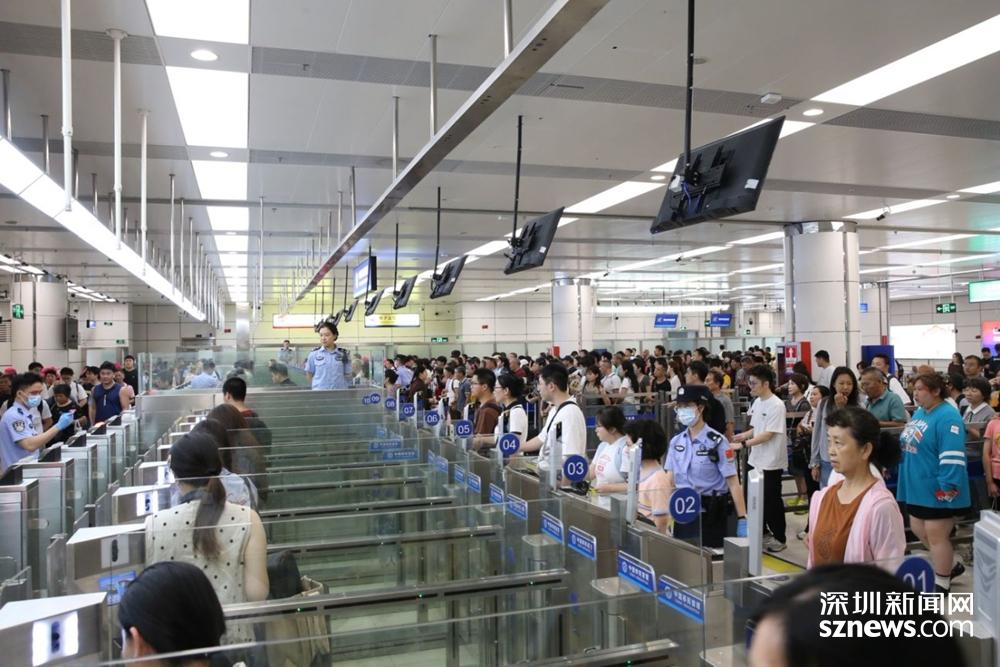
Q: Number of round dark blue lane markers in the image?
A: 10